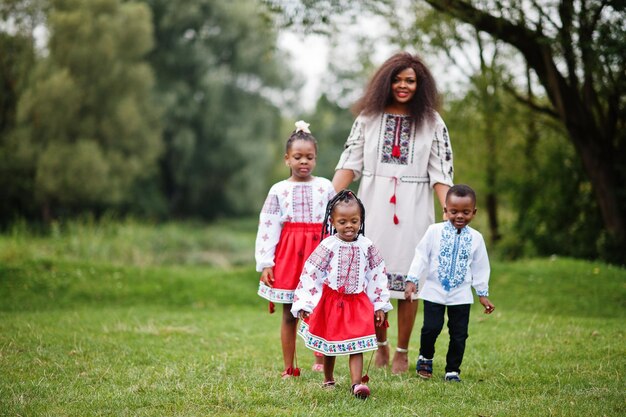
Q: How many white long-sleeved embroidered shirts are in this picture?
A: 3